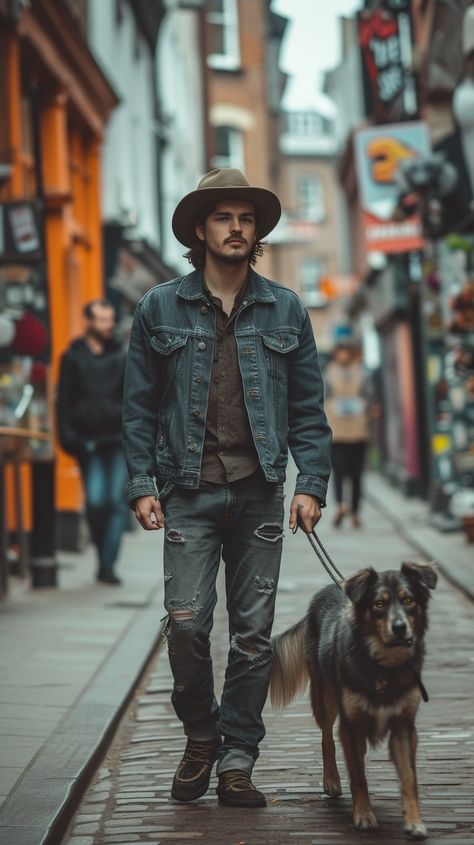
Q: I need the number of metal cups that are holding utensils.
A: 0